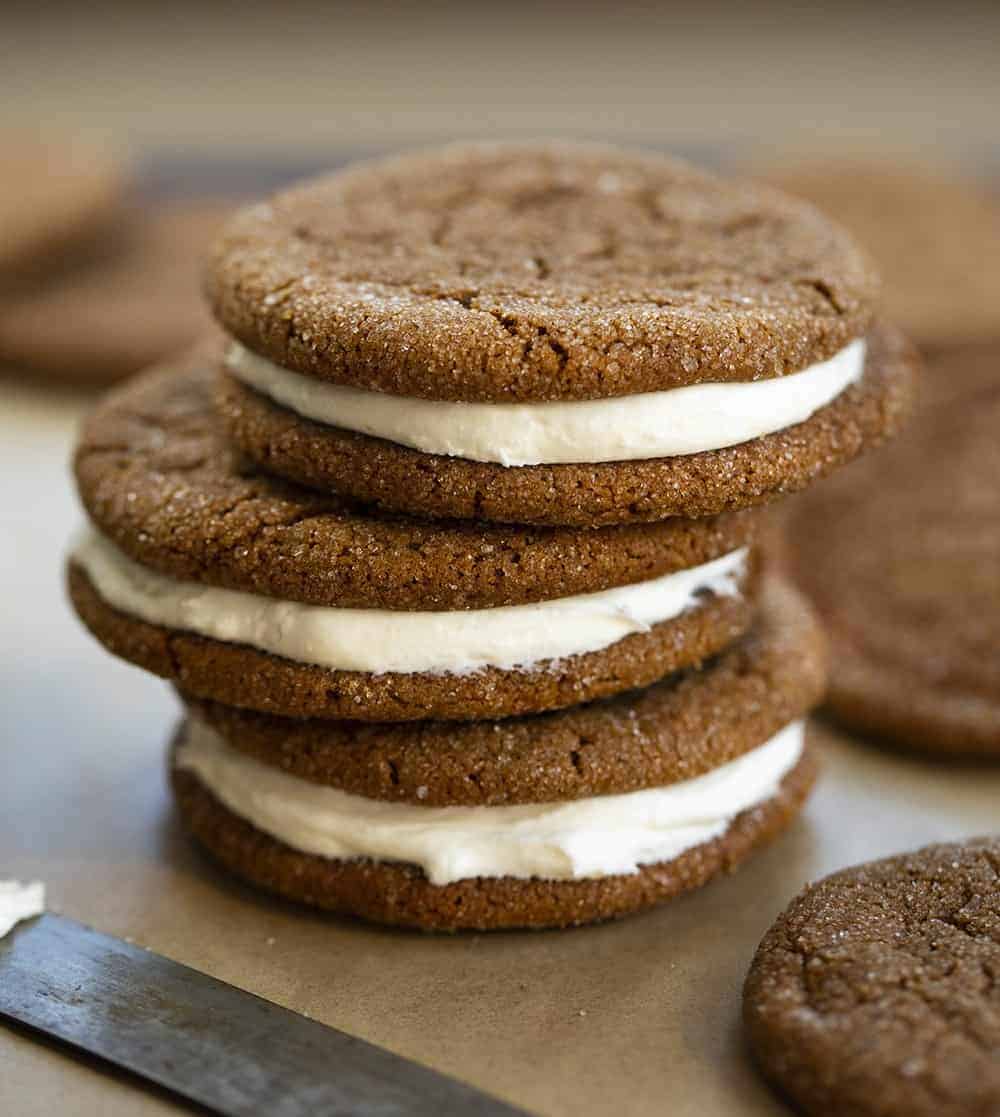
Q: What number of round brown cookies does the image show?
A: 11